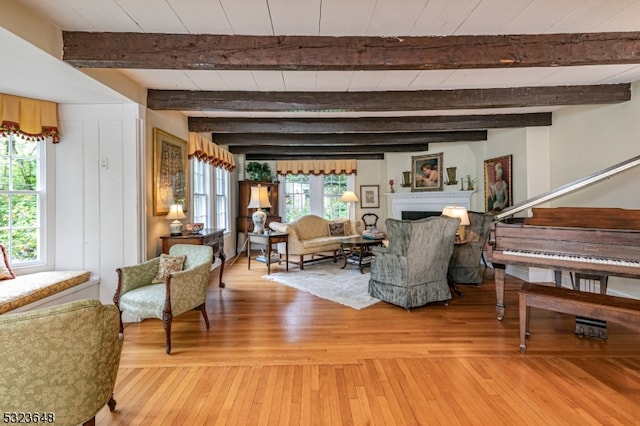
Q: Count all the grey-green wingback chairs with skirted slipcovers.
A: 2